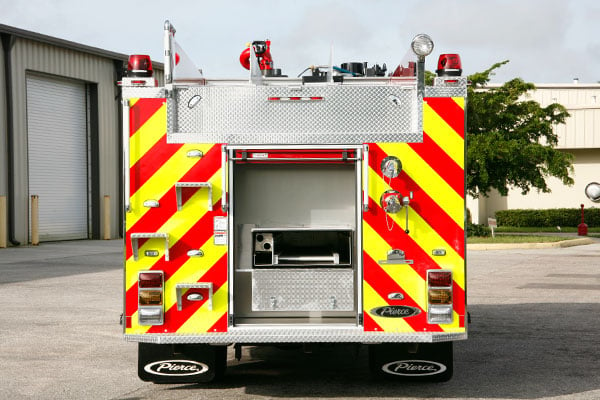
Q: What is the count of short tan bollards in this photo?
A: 3